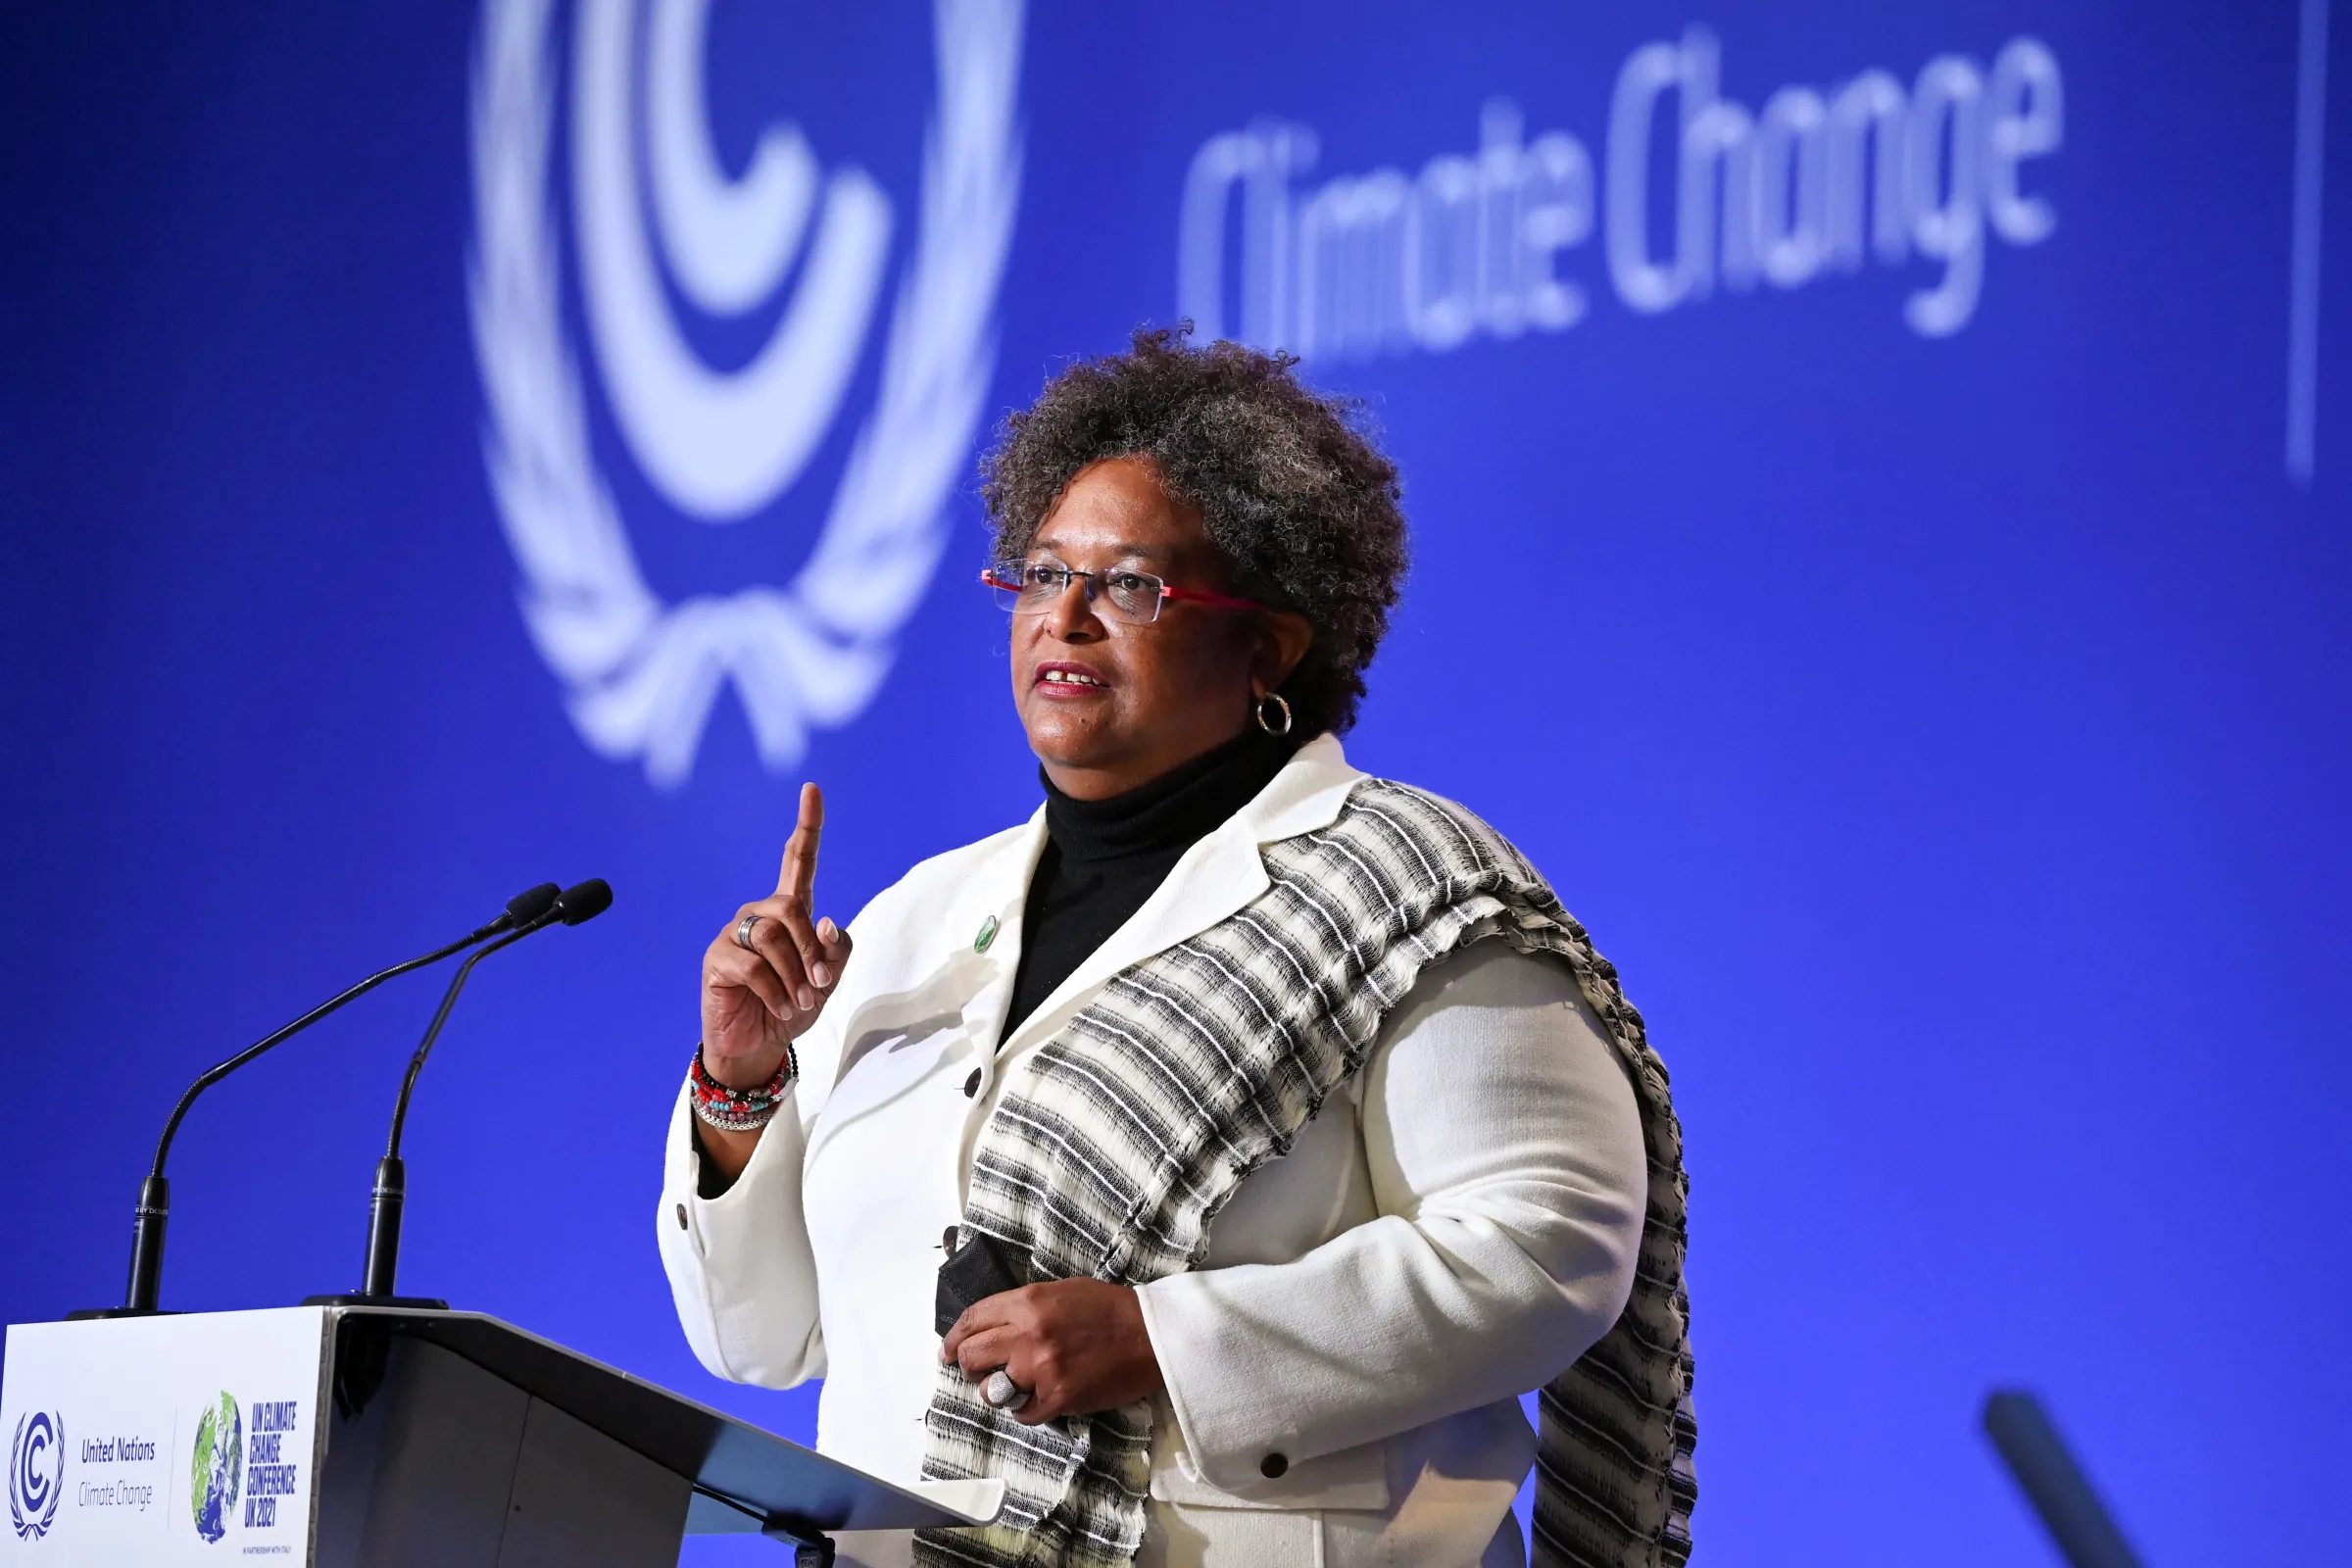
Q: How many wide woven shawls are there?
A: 1